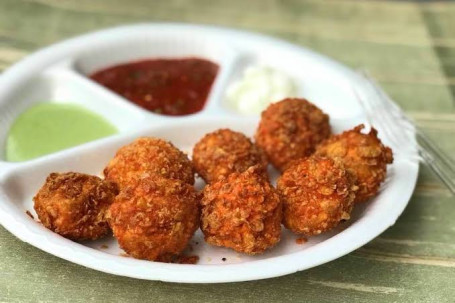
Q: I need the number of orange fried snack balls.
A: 8